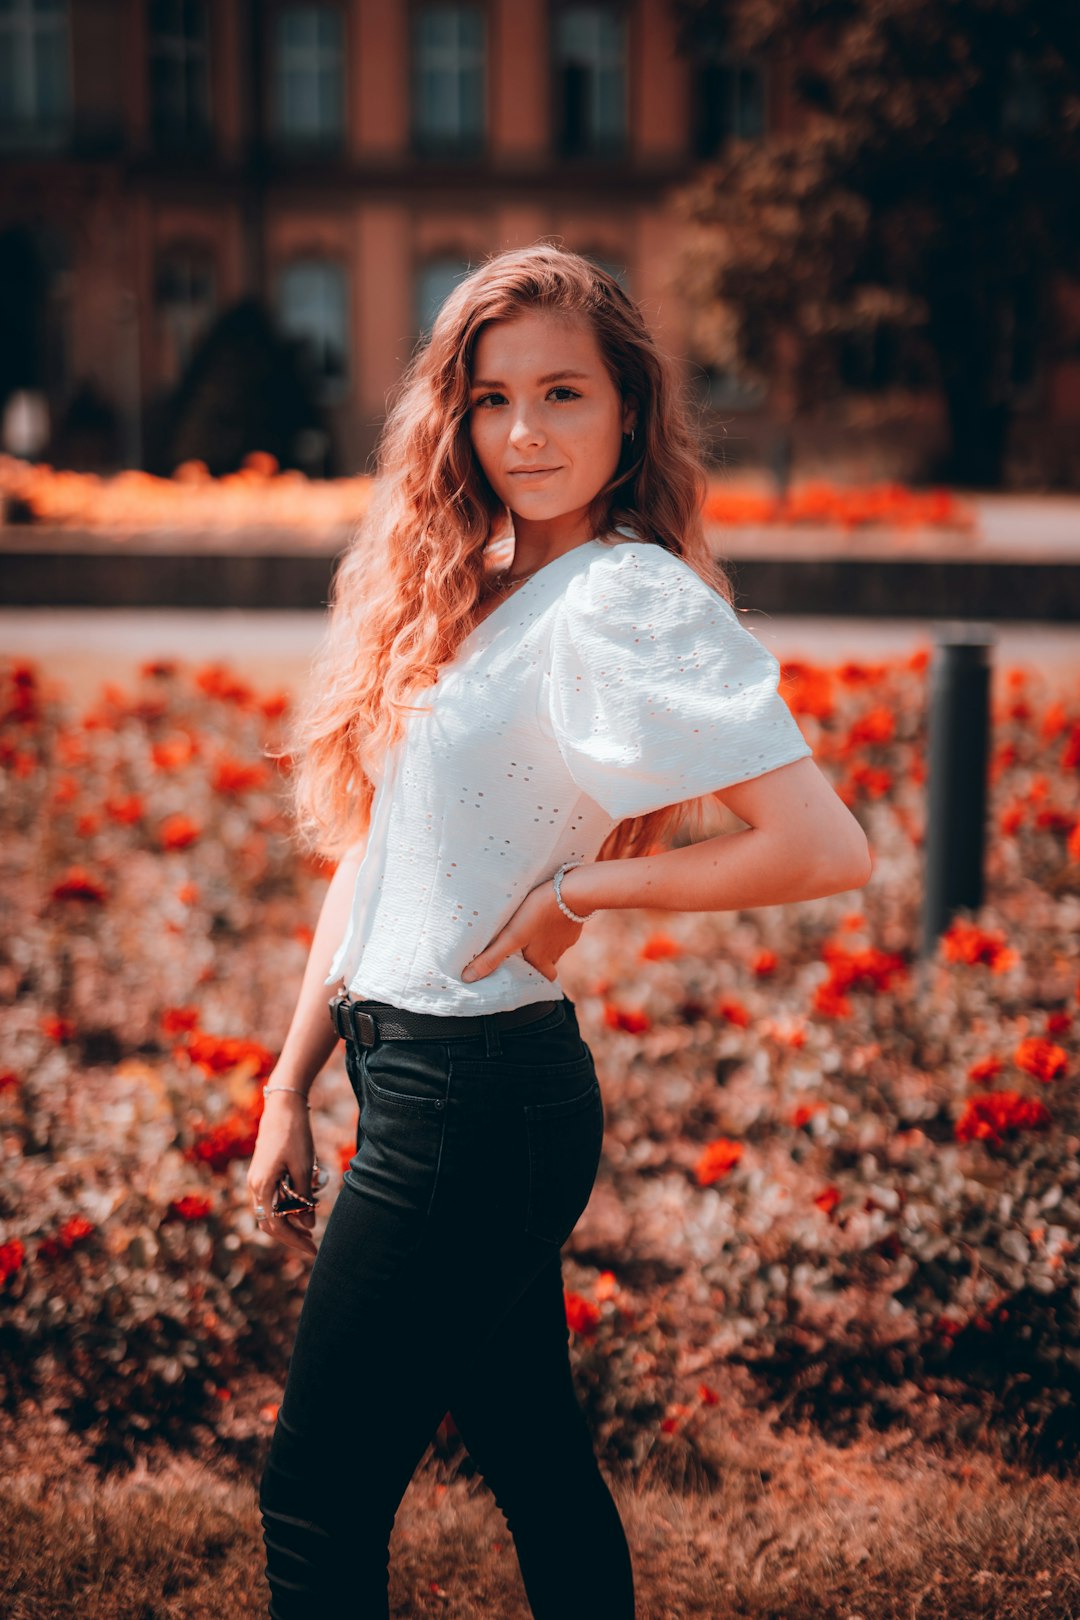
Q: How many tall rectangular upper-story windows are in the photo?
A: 6